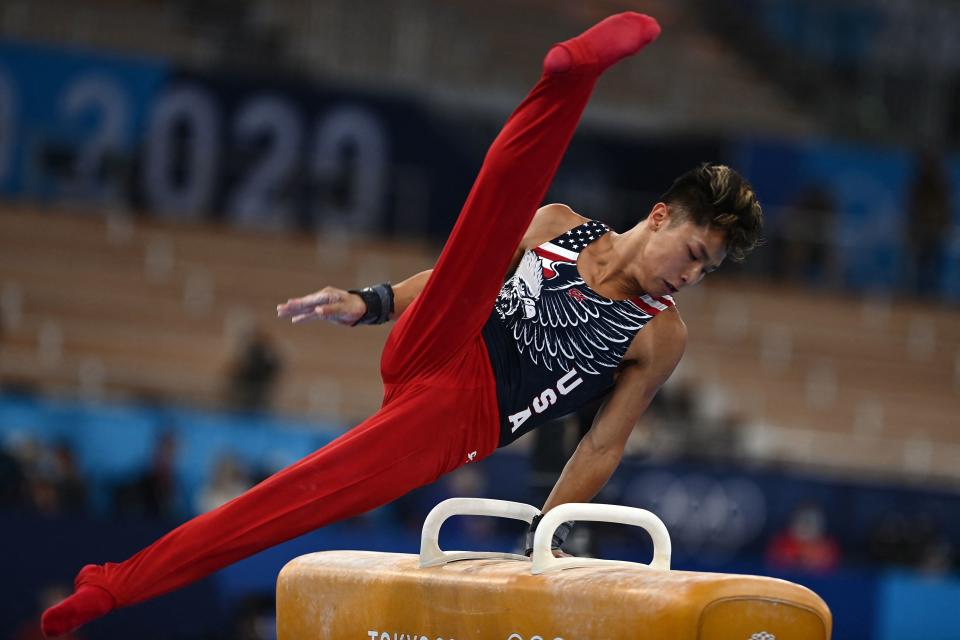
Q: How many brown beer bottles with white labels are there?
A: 0